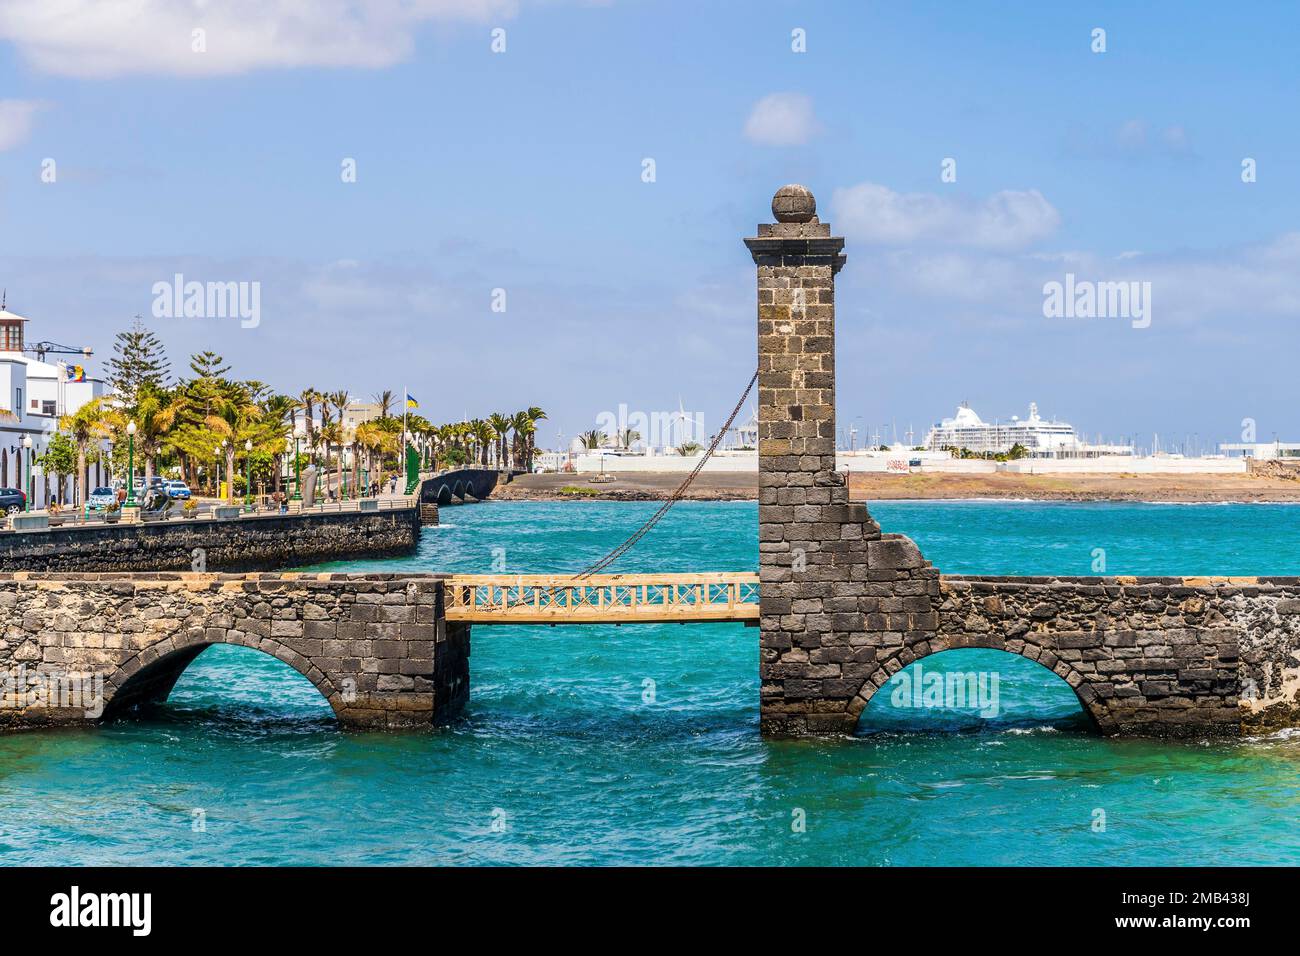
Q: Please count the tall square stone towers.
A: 1